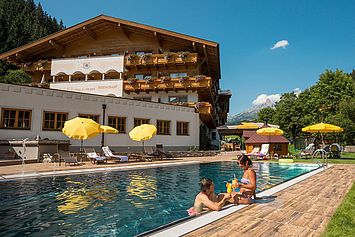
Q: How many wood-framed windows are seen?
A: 7